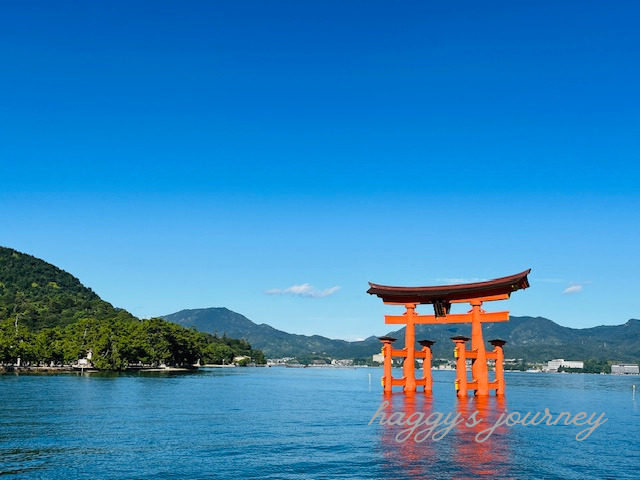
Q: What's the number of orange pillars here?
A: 6